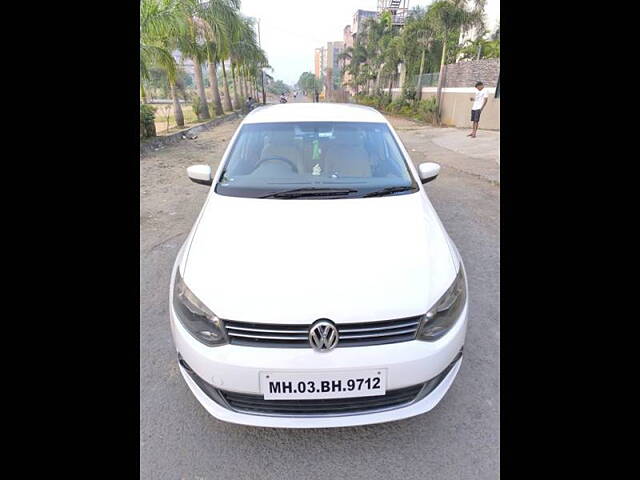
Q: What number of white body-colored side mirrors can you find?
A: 2